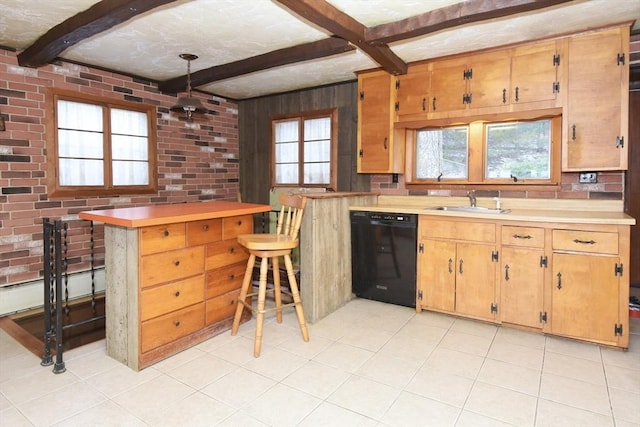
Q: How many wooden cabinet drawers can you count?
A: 11